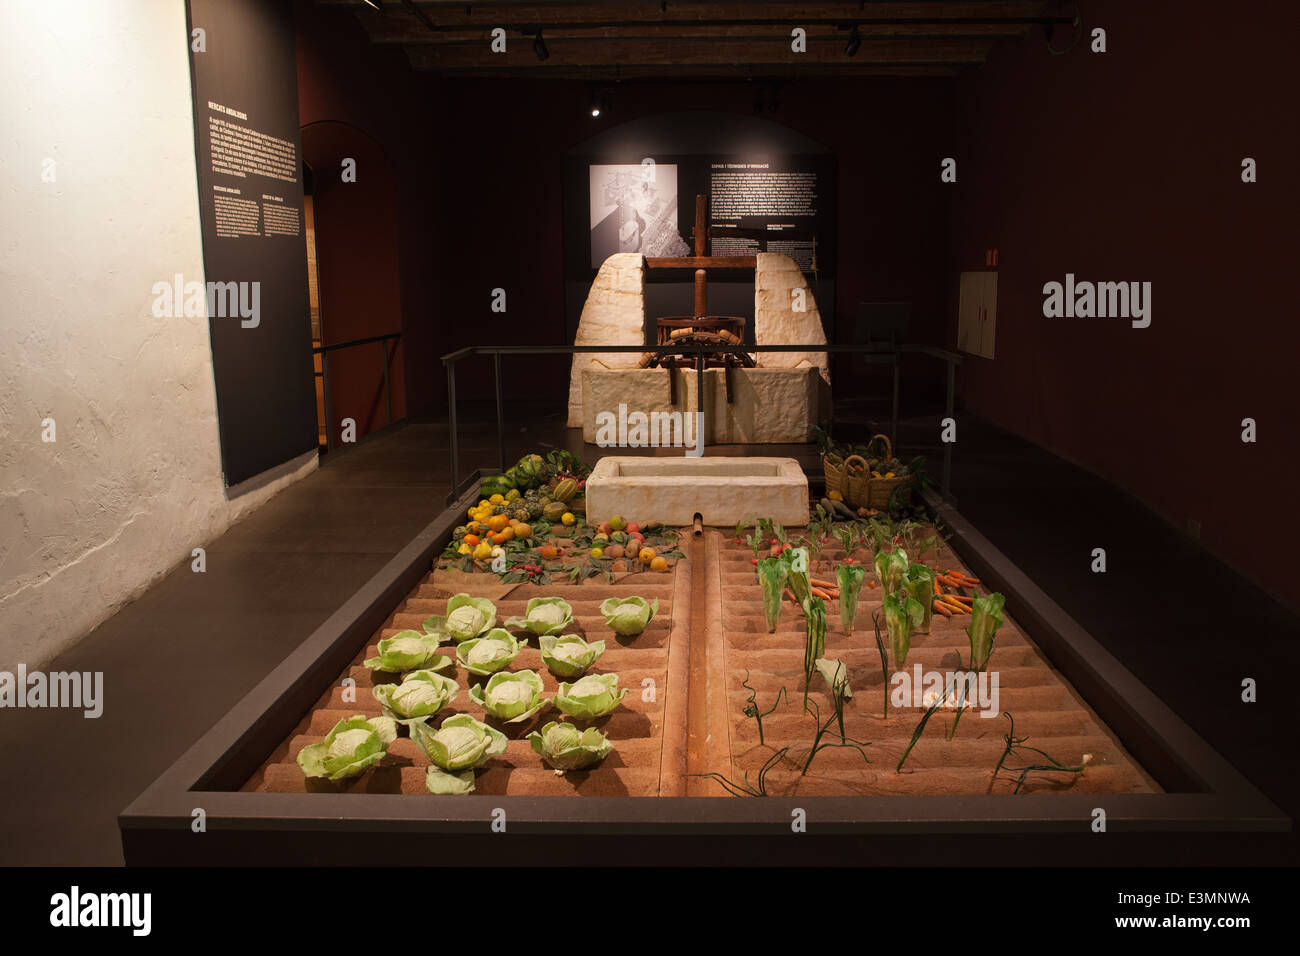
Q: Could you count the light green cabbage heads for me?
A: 12